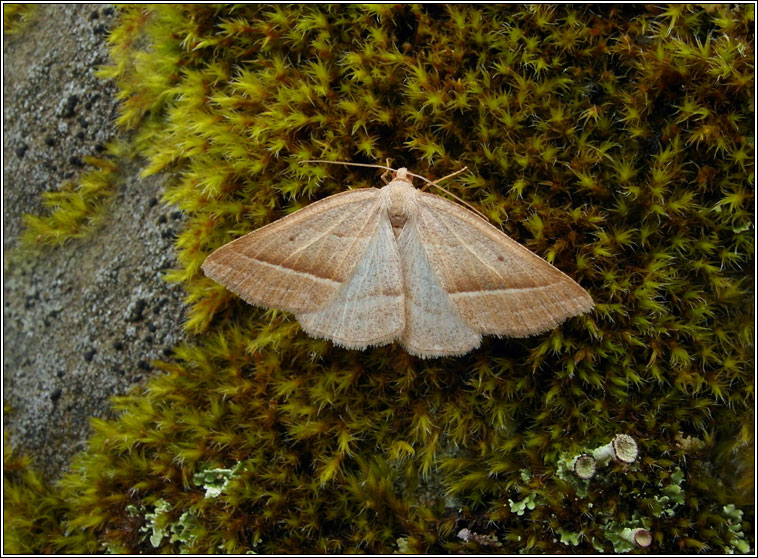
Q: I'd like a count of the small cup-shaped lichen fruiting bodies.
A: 3